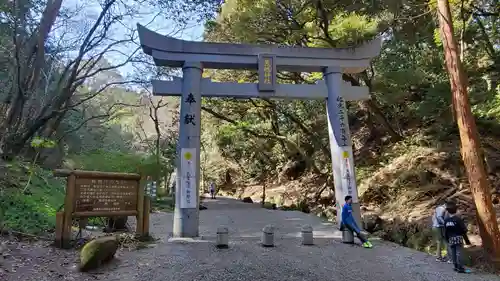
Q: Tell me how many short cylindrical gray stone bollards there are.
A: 4